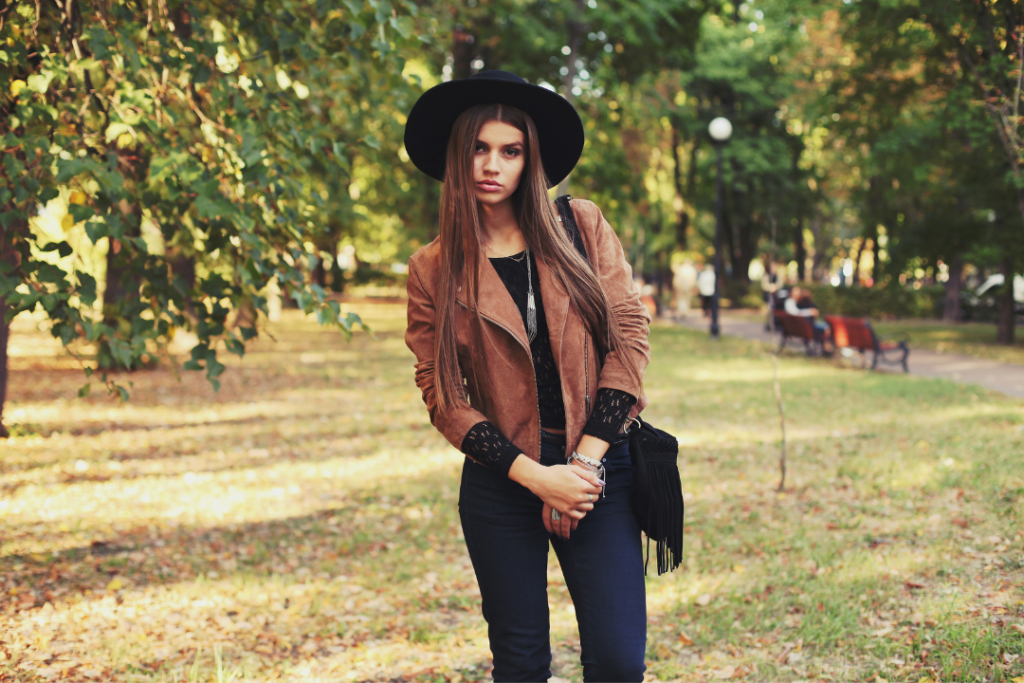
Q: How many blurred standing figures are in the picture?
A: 3